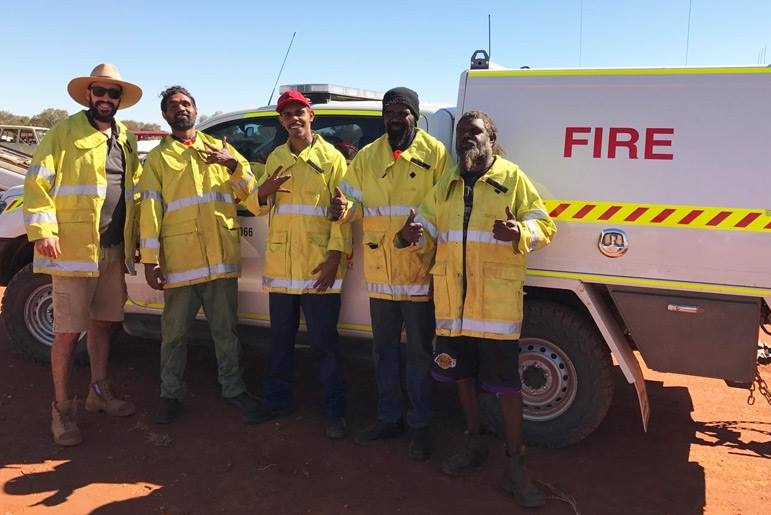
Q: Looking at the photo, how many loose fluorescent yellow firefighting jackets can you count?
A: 5